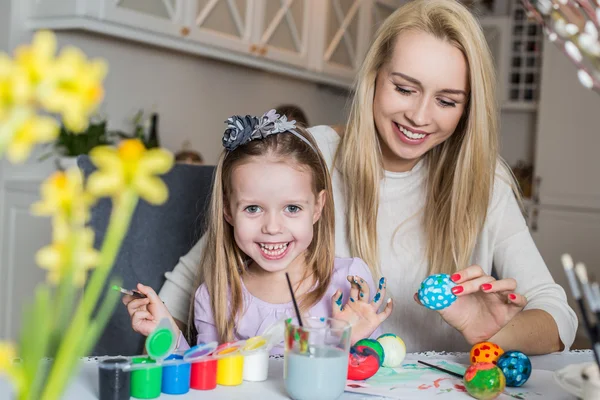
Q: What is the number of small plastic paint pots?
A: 6